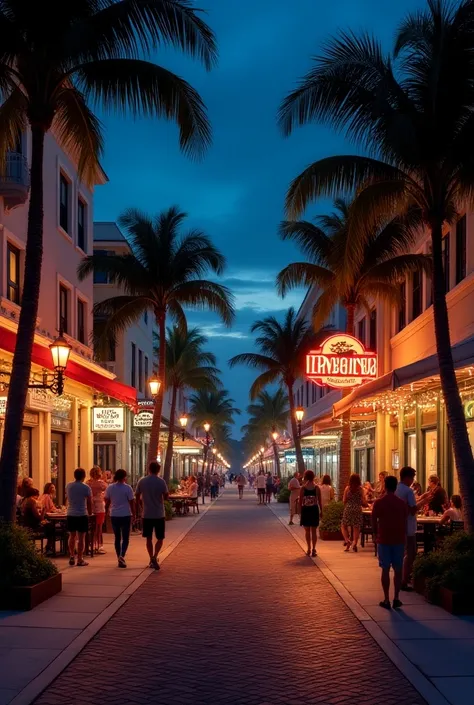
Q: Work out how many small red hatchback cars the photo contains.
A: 0